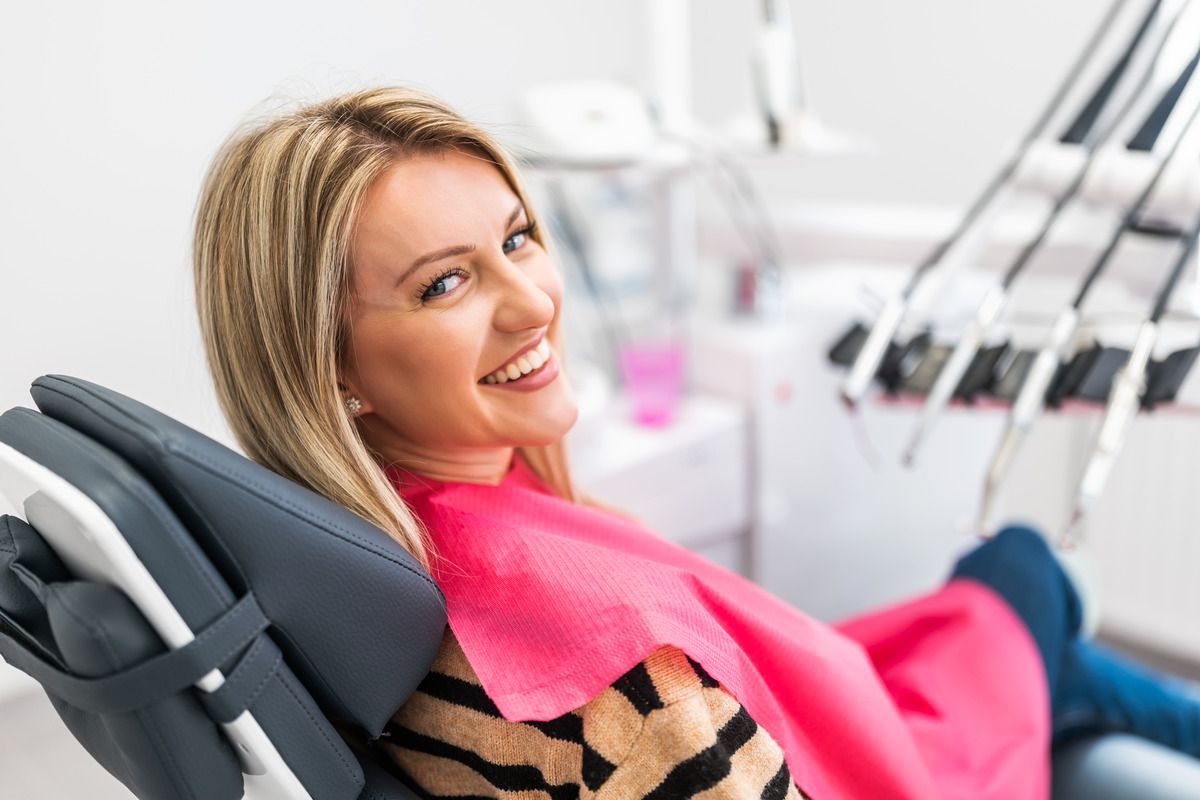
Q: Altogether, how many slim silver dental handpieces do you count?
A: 4